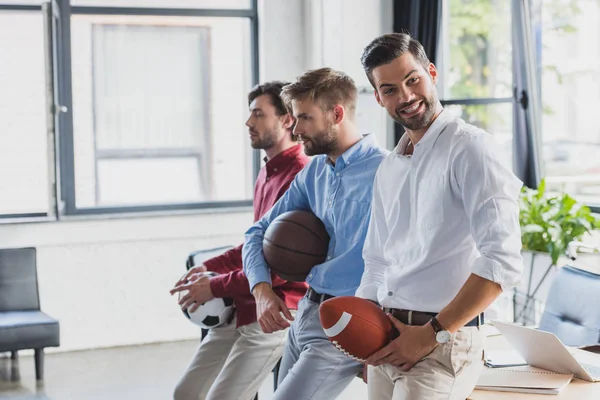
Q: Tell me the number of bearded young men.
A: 3